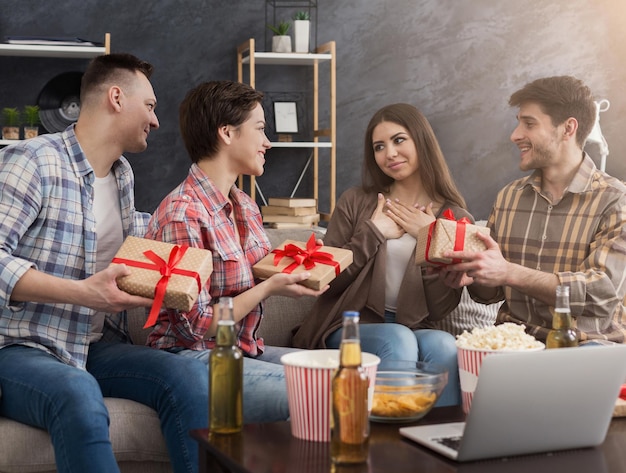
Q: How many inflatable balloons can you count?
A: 0